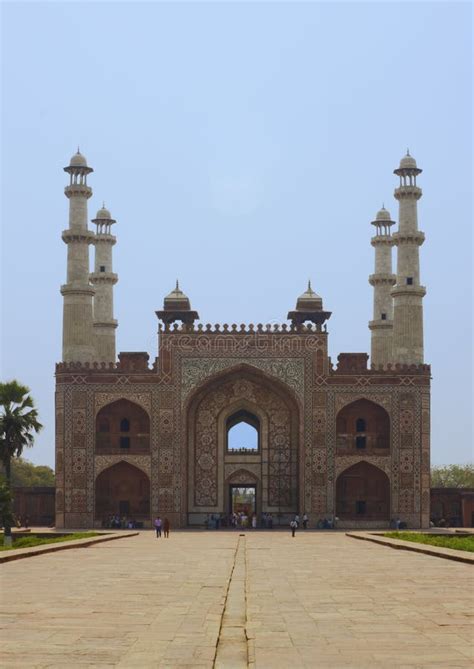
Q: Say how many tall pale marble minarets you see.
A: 4